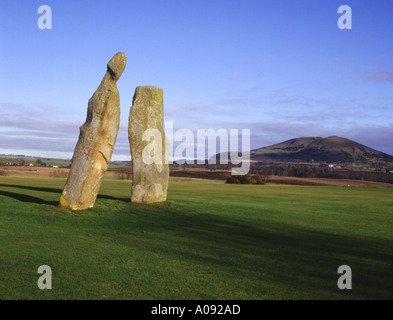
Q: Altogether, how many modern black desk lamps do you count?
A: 0